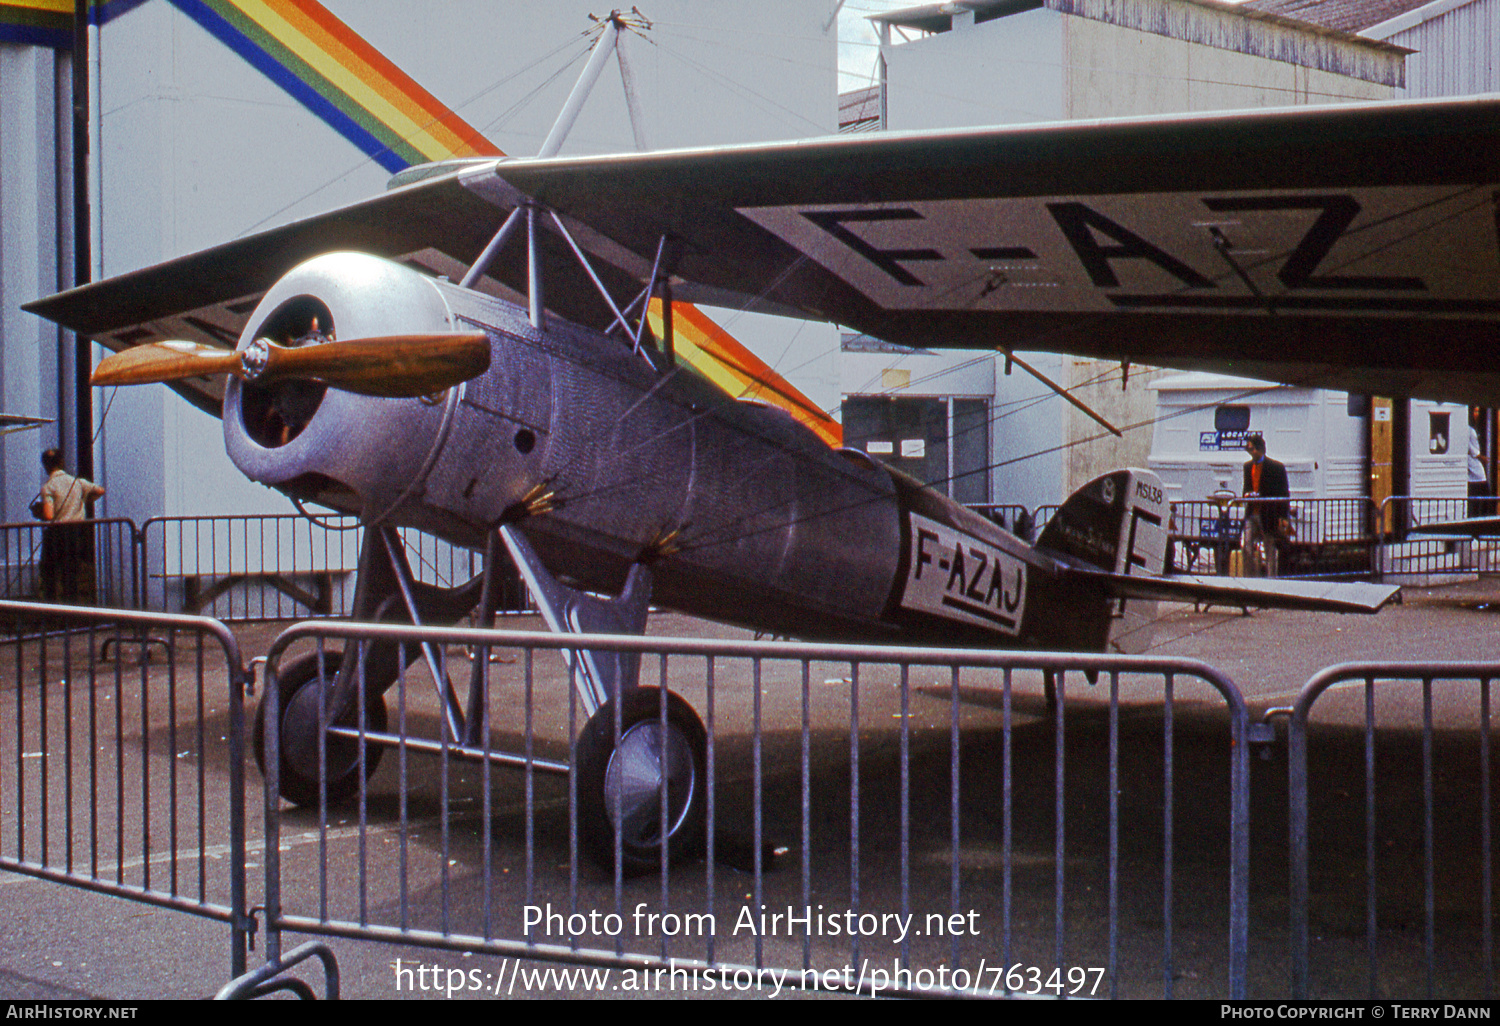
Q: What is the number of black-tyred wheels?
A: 2